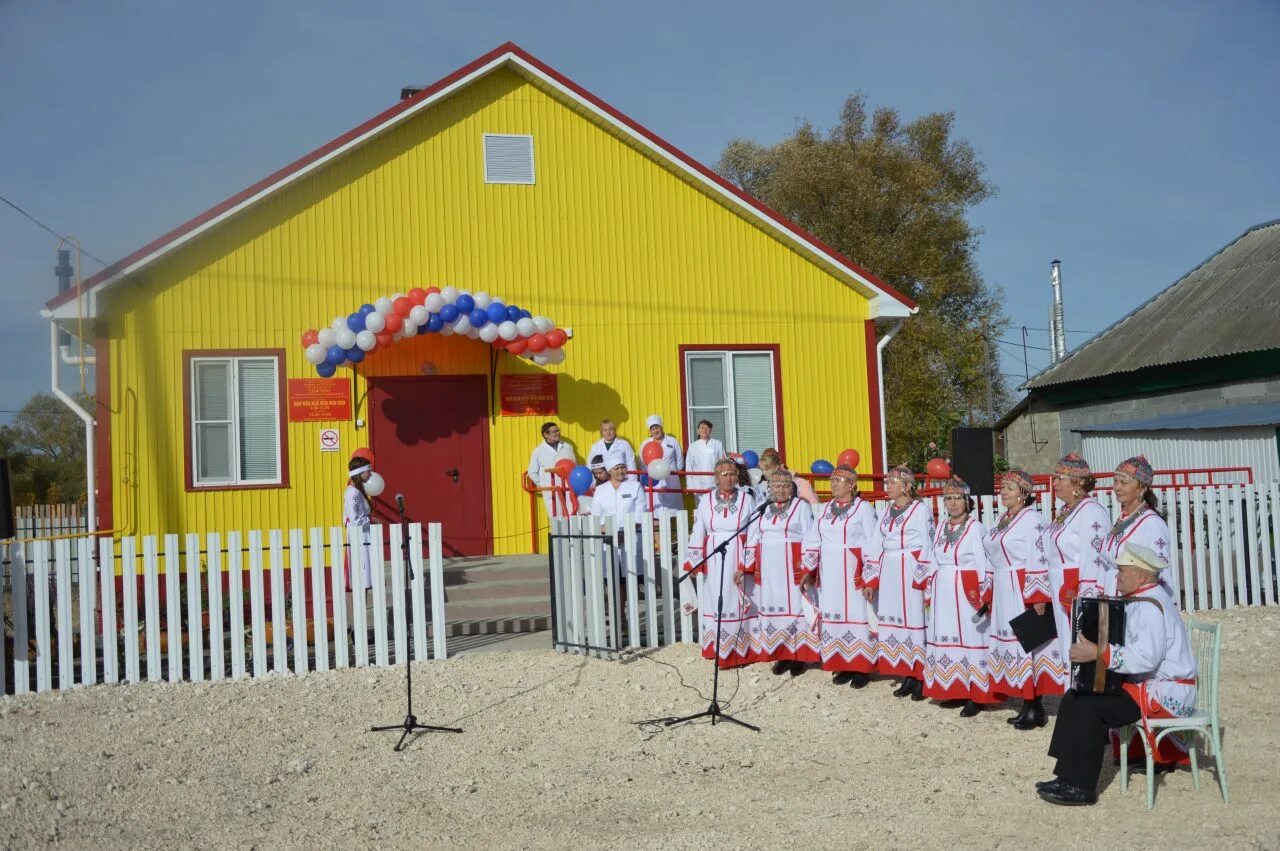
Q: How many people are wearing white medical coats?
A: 5